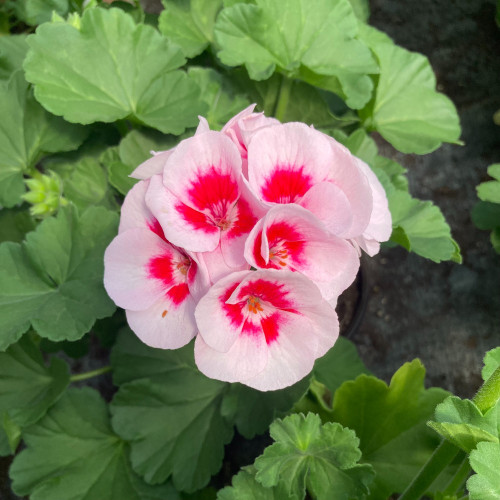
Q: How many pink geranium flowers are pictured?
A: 5